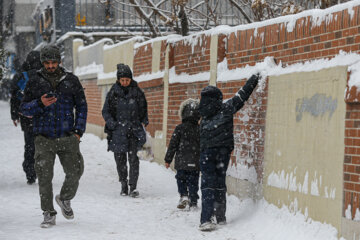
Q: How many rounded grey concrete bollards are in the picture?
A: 0